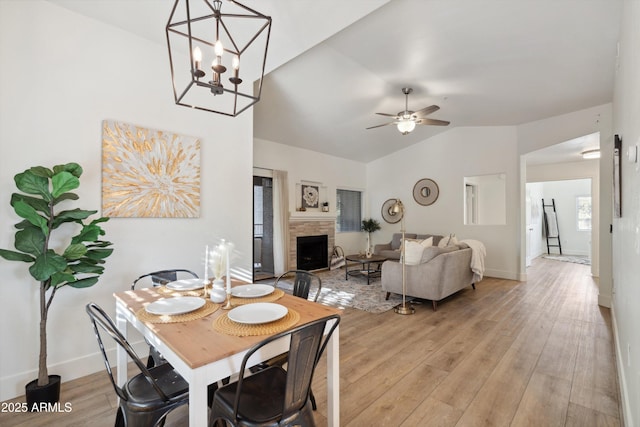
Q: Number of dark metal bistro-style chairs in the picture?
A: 4